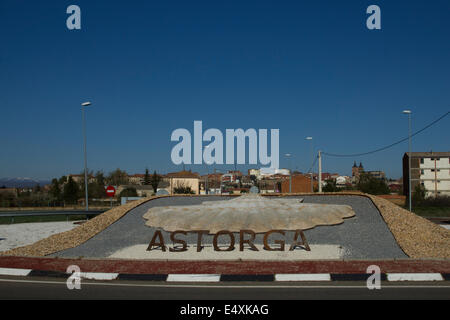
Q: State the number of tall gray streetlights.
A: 4